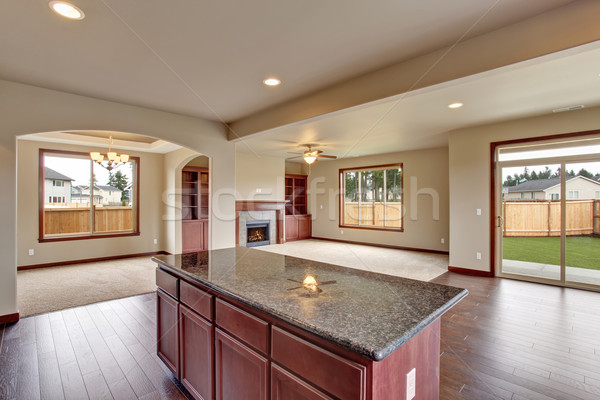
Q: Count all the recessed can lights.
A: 3